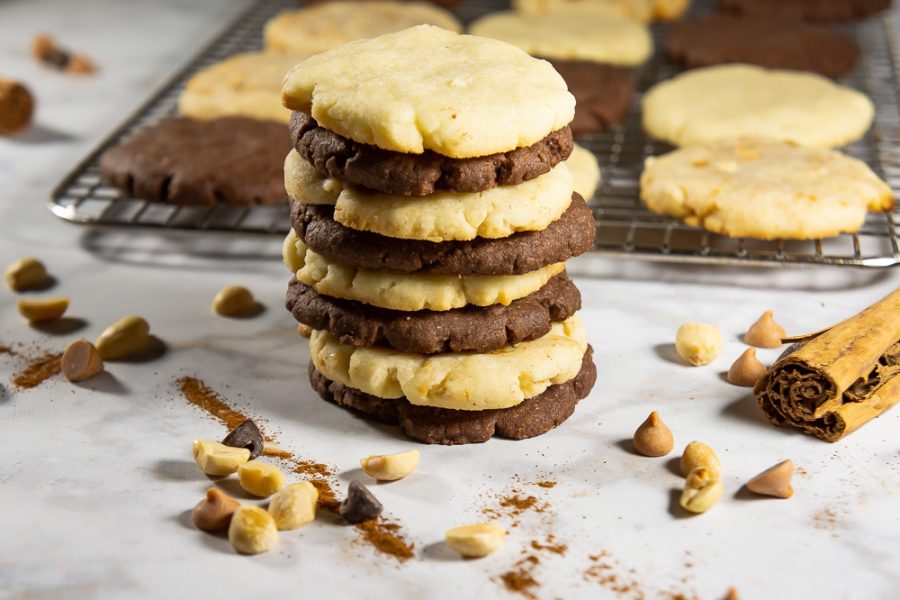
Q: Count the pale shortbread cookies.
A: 11